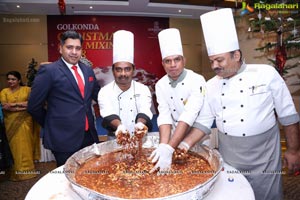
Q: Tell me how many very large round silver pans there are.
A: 1